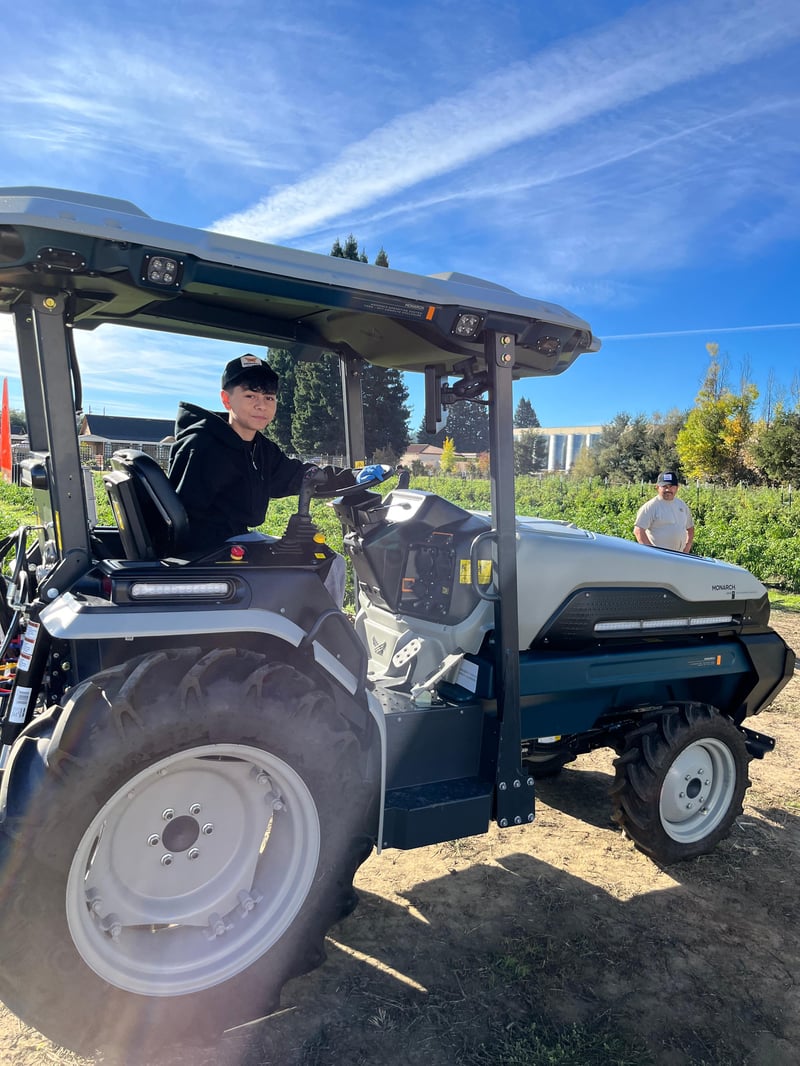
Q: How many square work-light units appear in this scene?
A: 2